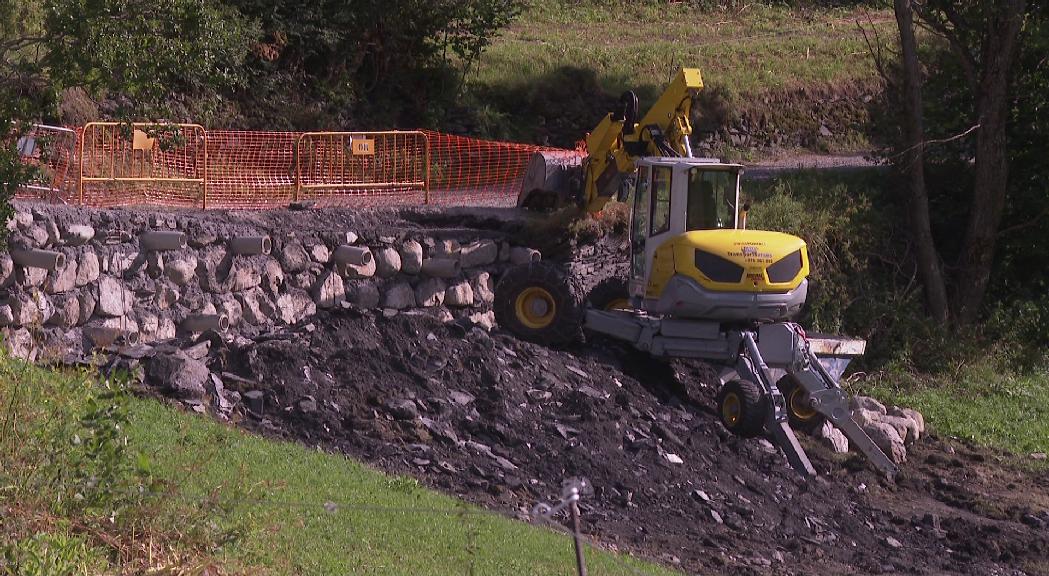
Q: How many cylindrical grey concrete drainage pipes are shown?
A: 8